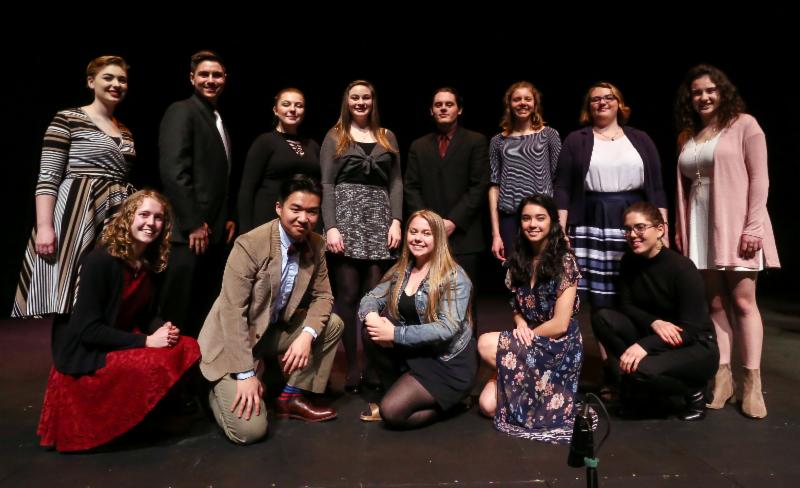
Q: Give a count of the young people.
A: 13